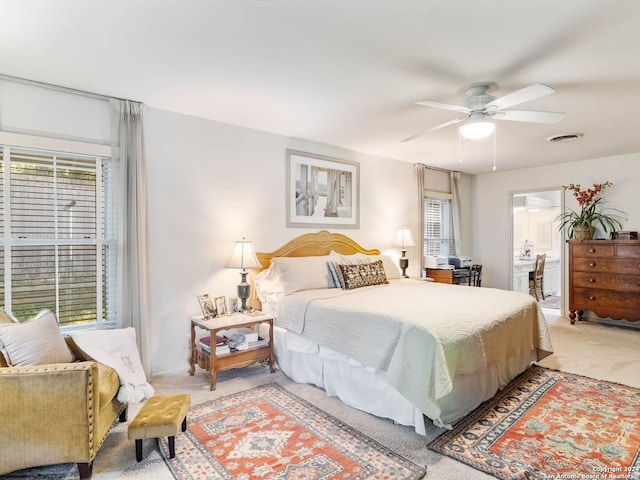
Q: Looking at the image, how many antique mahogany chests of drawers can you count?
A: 1